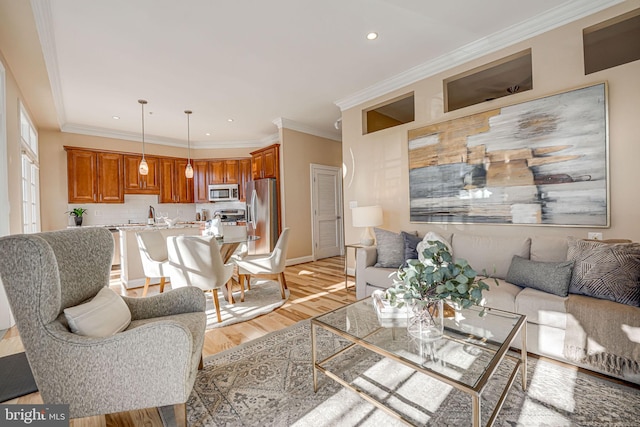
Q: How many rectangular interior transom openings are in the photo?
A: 3